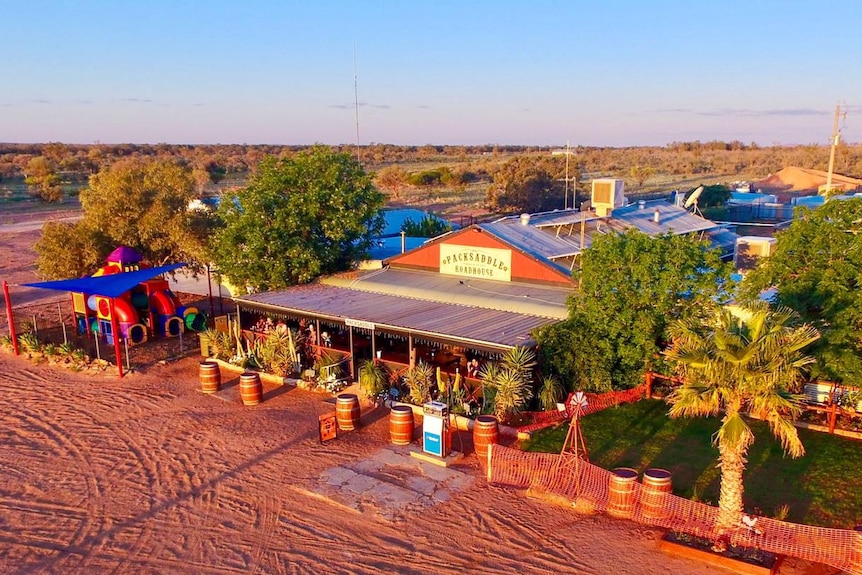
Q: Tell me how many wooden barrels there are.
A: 7